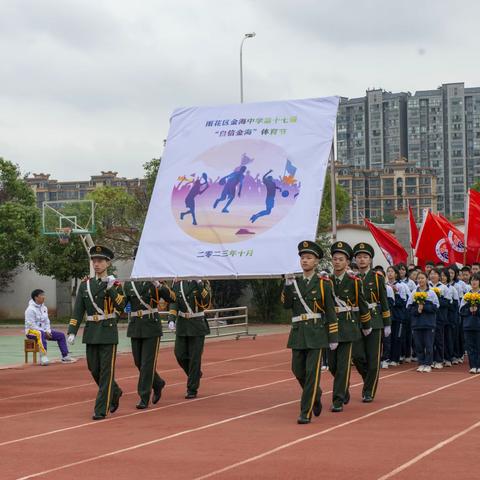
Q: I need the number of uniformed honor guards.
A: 6